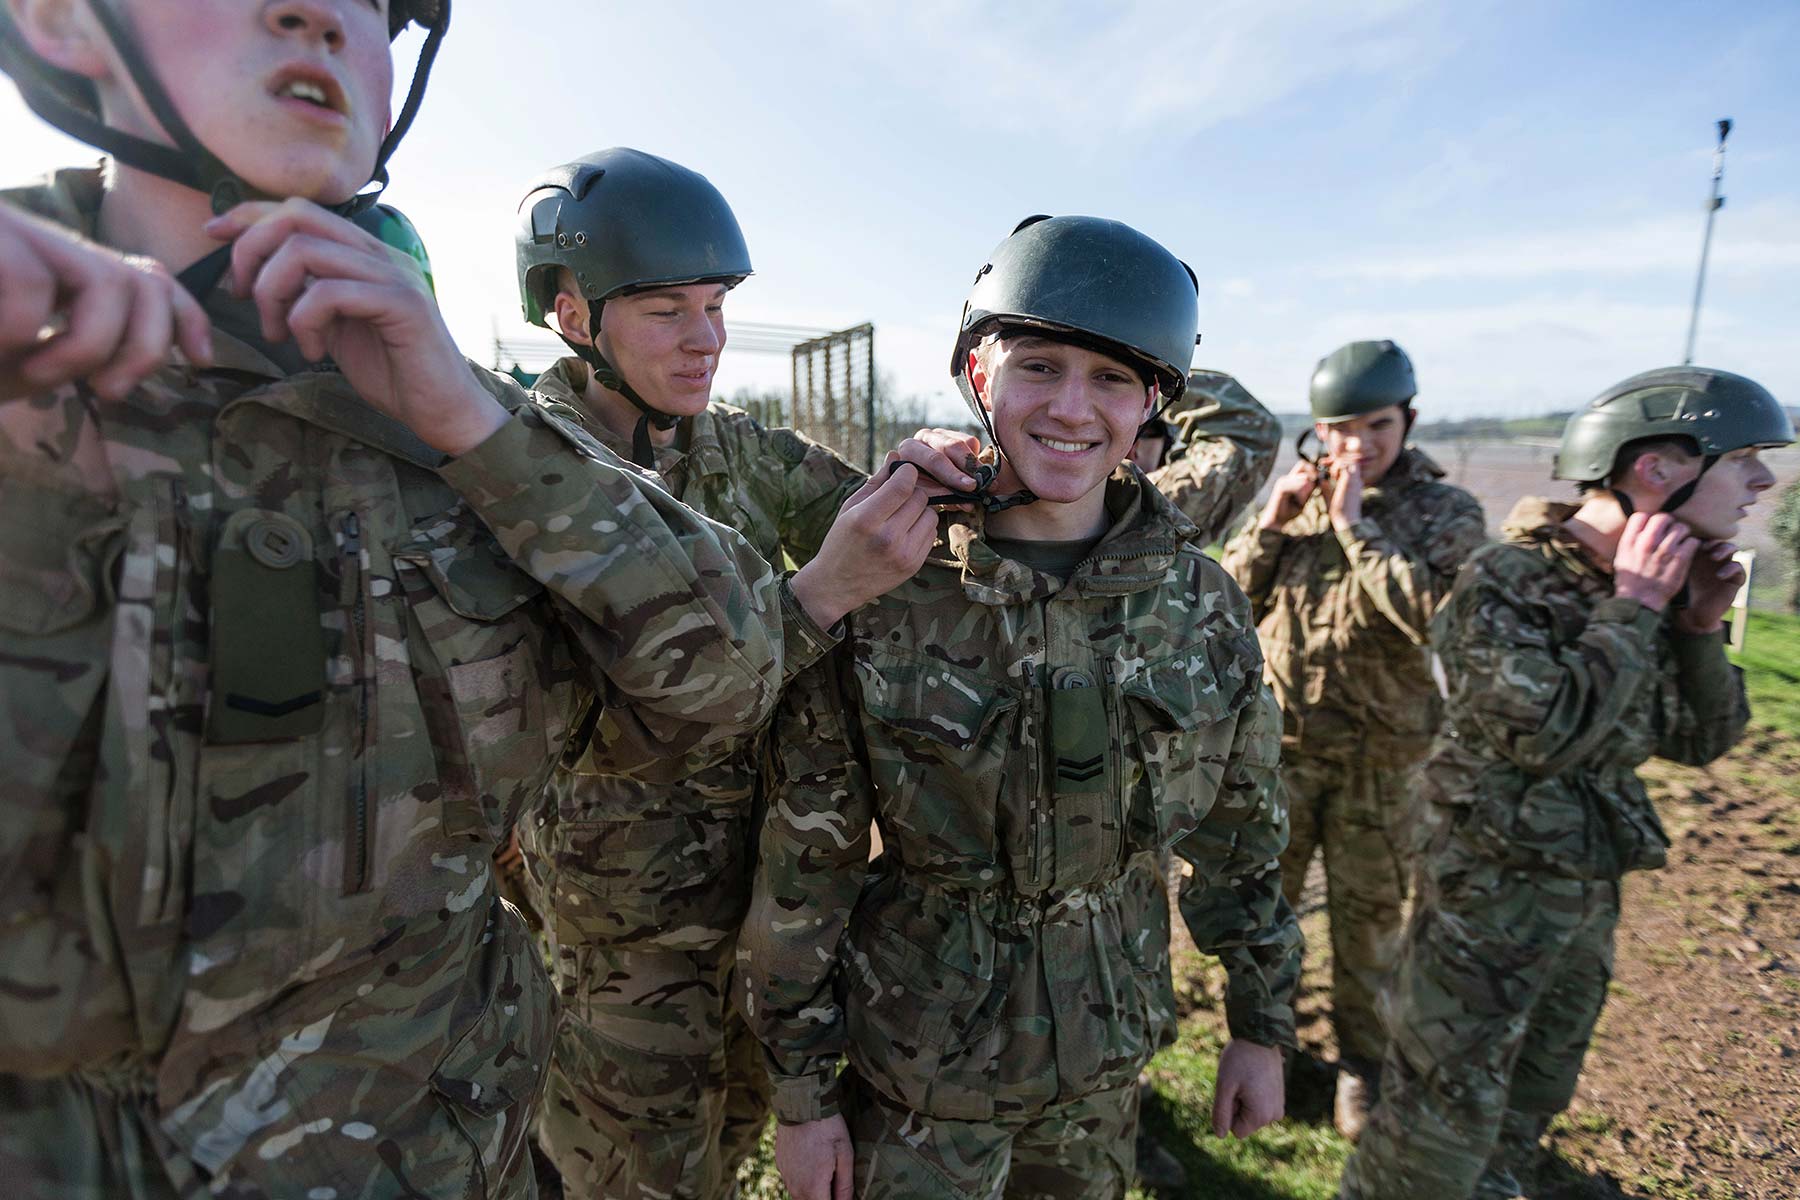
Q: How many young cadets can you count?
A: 6